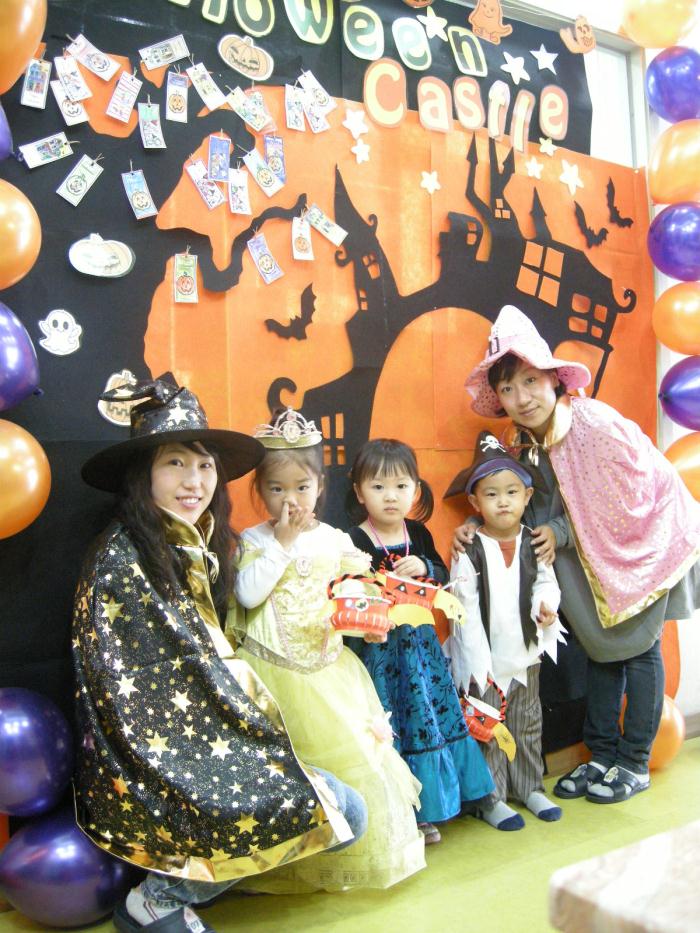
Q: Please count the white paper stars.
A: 9